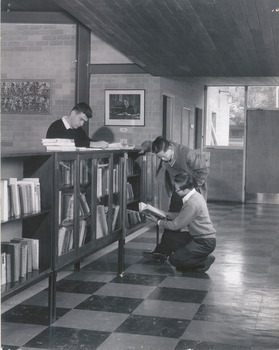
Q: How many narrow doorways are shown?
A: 3